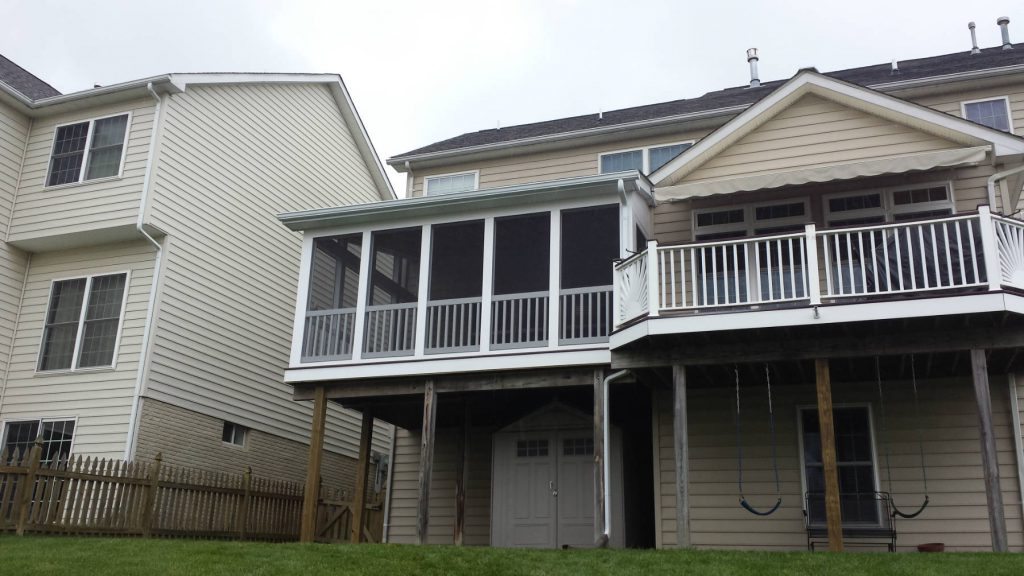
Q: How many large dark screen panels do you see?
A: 5